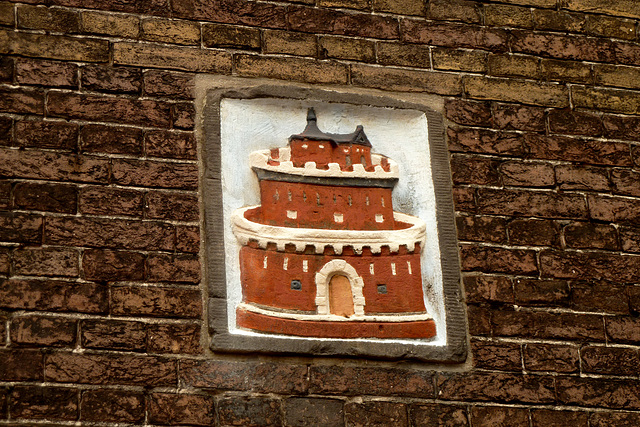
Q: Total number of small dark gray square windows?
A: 2